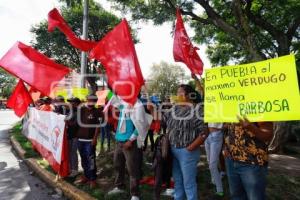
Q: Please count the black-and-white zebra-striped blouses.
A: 1